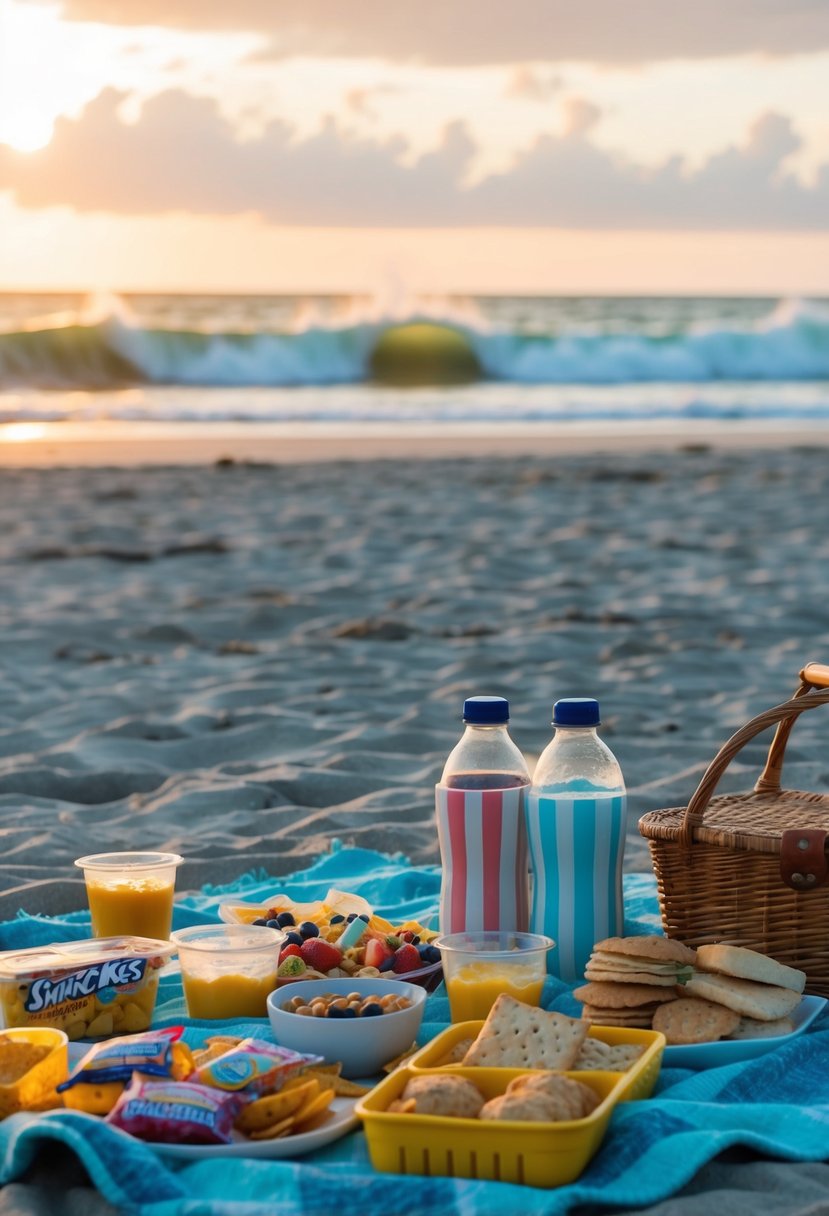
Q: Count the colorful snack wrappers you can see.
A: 3